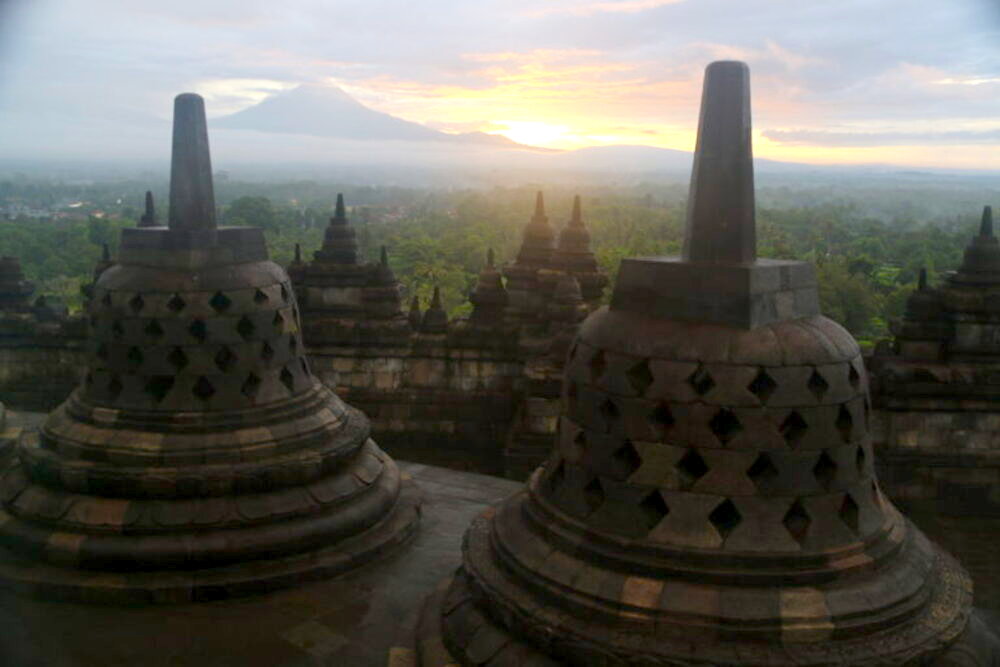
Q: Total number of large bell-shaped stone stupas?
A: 2